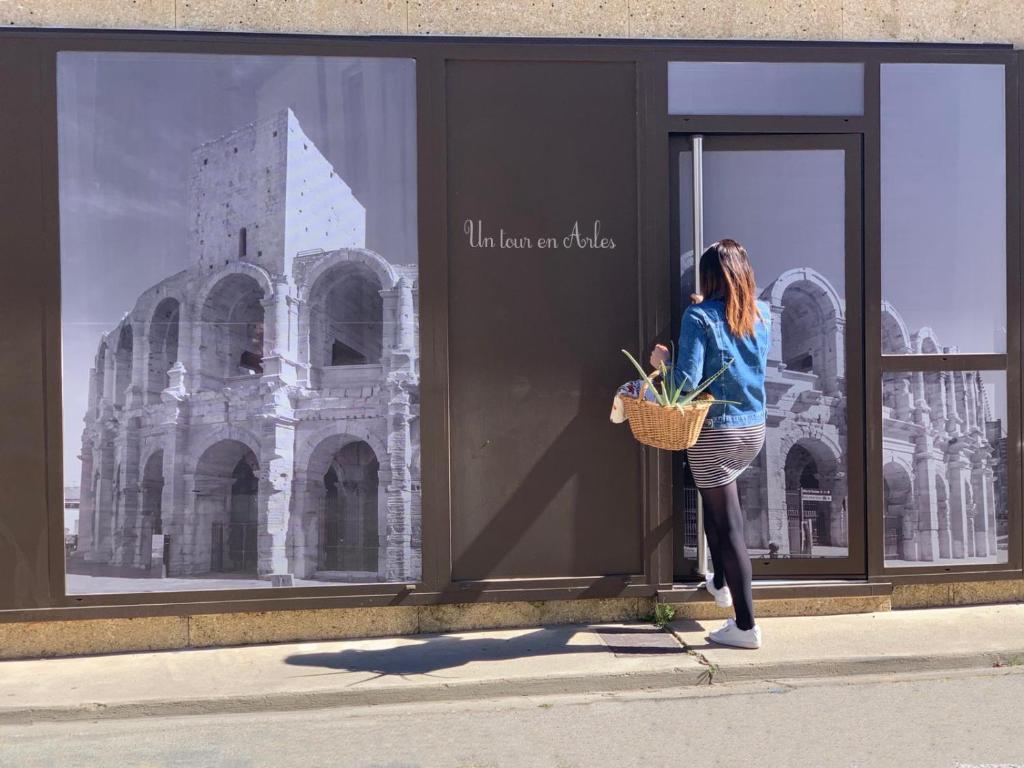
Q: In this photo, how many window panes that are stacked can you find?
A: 2